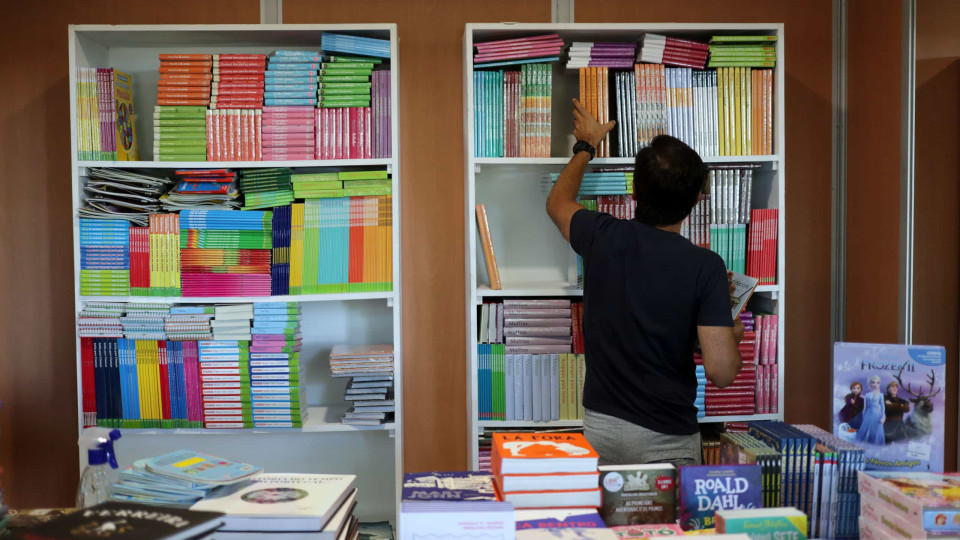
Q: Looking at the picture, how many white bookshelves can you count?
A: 2